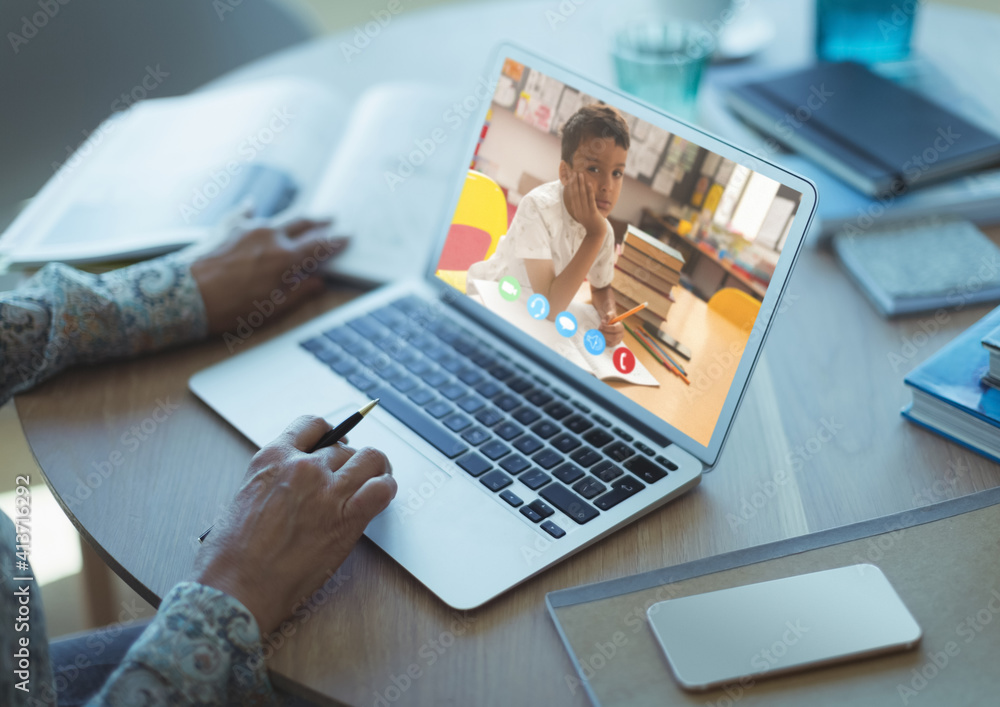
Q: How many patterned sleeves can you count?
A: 2